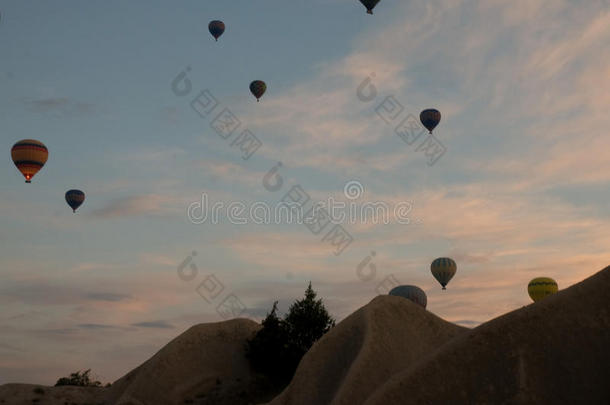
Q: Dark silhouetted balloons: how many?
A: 5